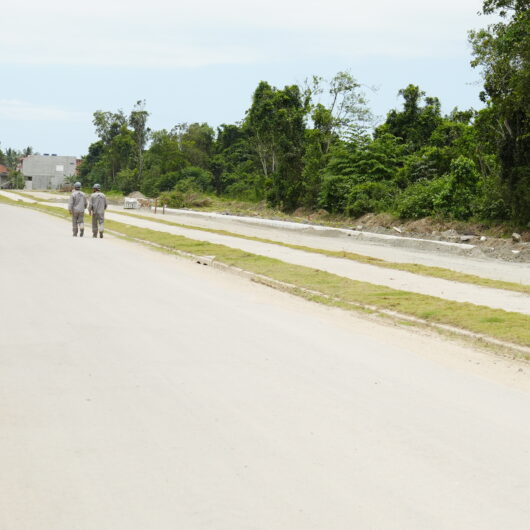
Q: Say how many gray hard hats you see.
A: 2